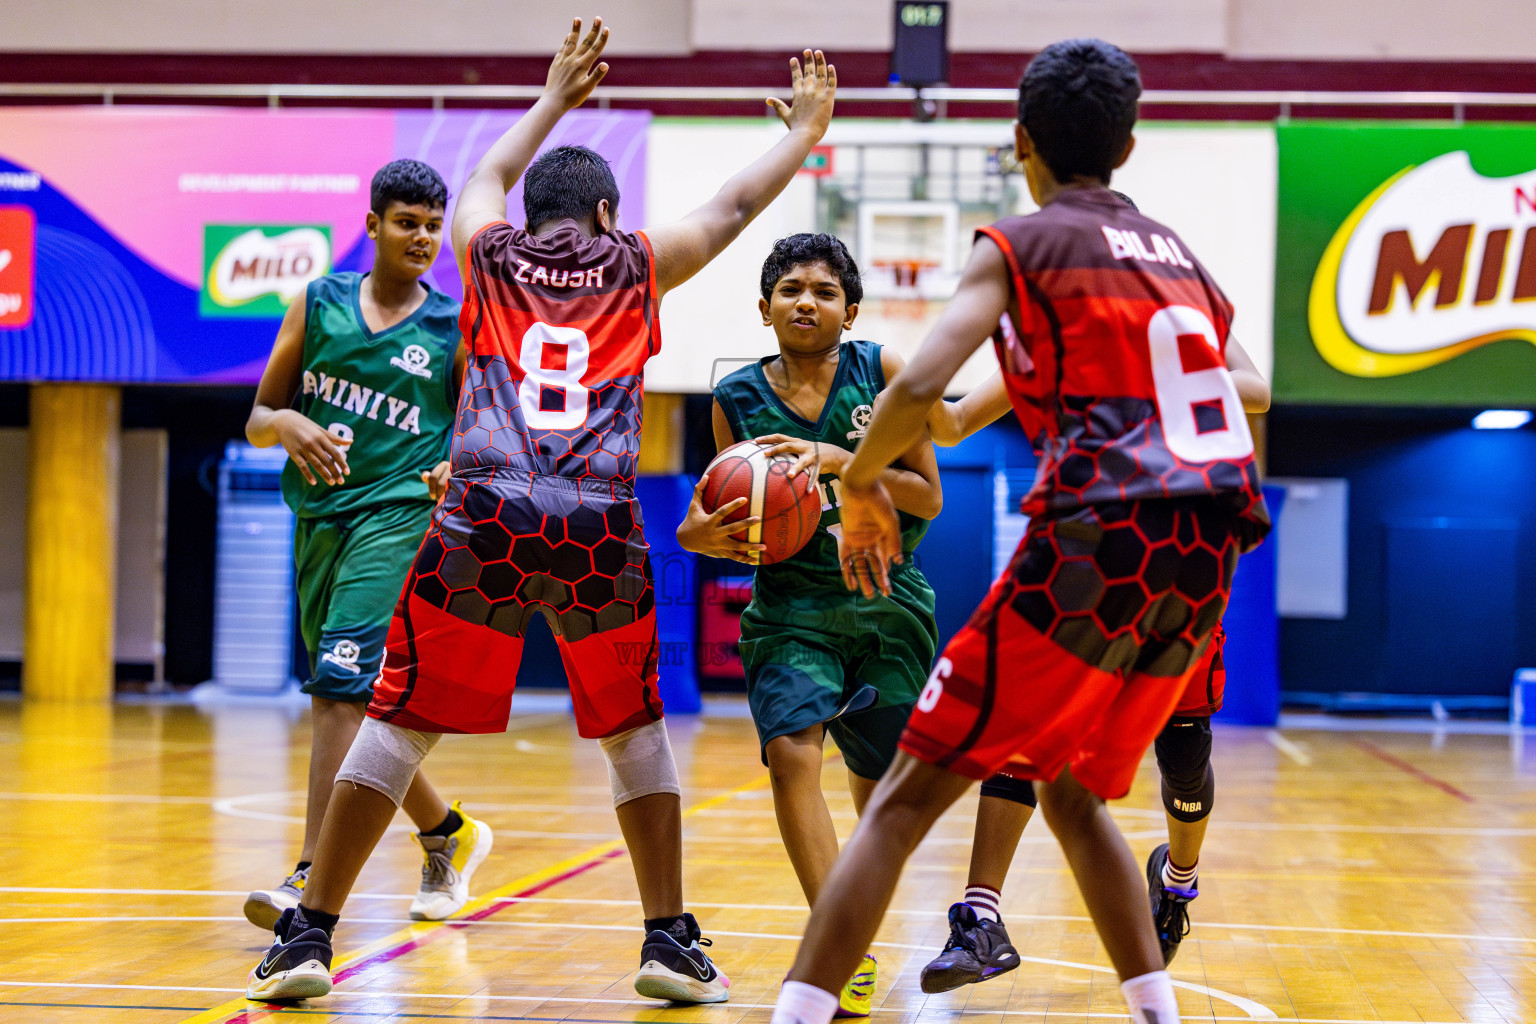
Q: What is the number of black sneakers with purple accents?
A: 2